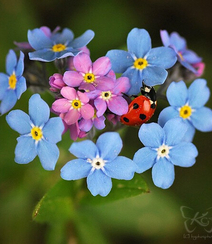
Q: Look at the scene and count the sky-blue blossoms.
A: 8